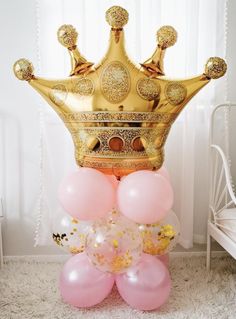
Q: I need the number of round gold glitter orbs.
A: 5